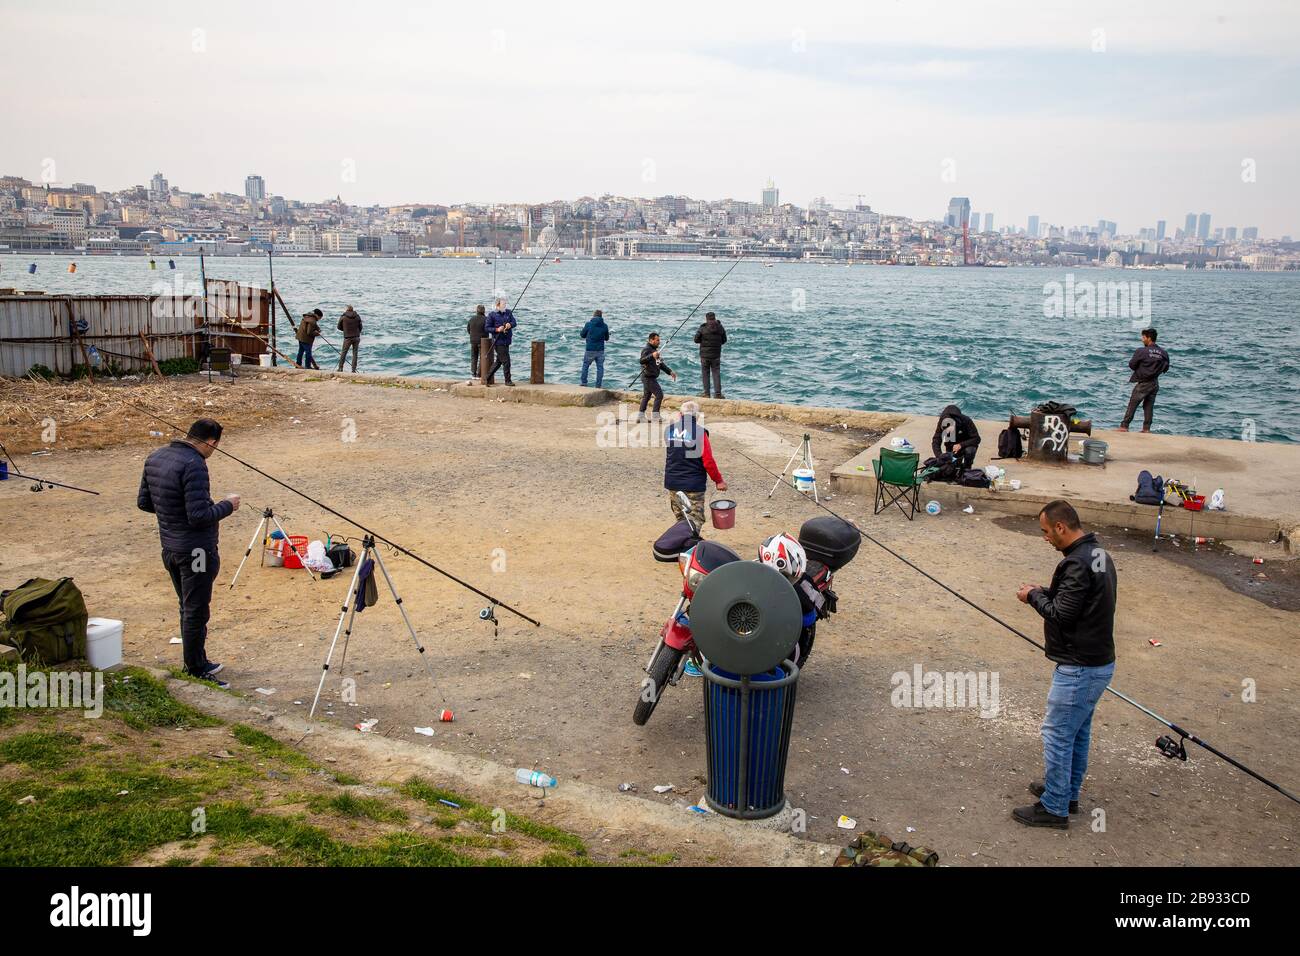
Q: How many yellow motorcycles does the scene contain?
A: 0